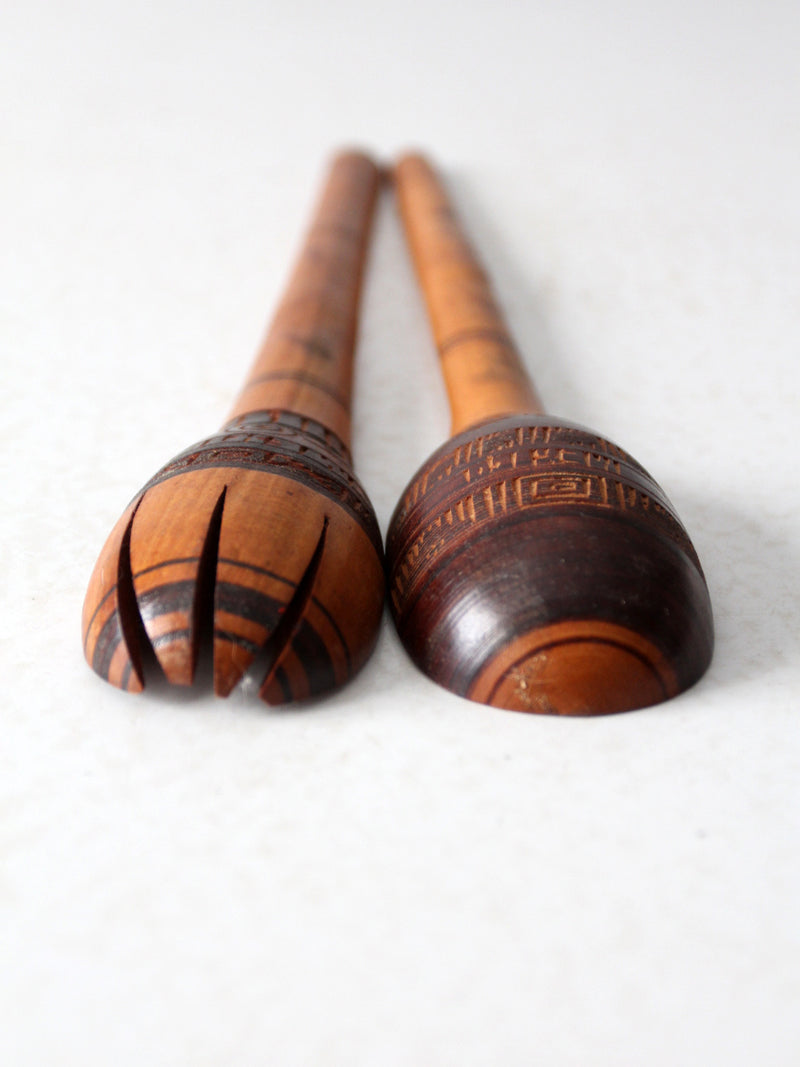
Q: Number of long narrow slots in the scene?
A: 3